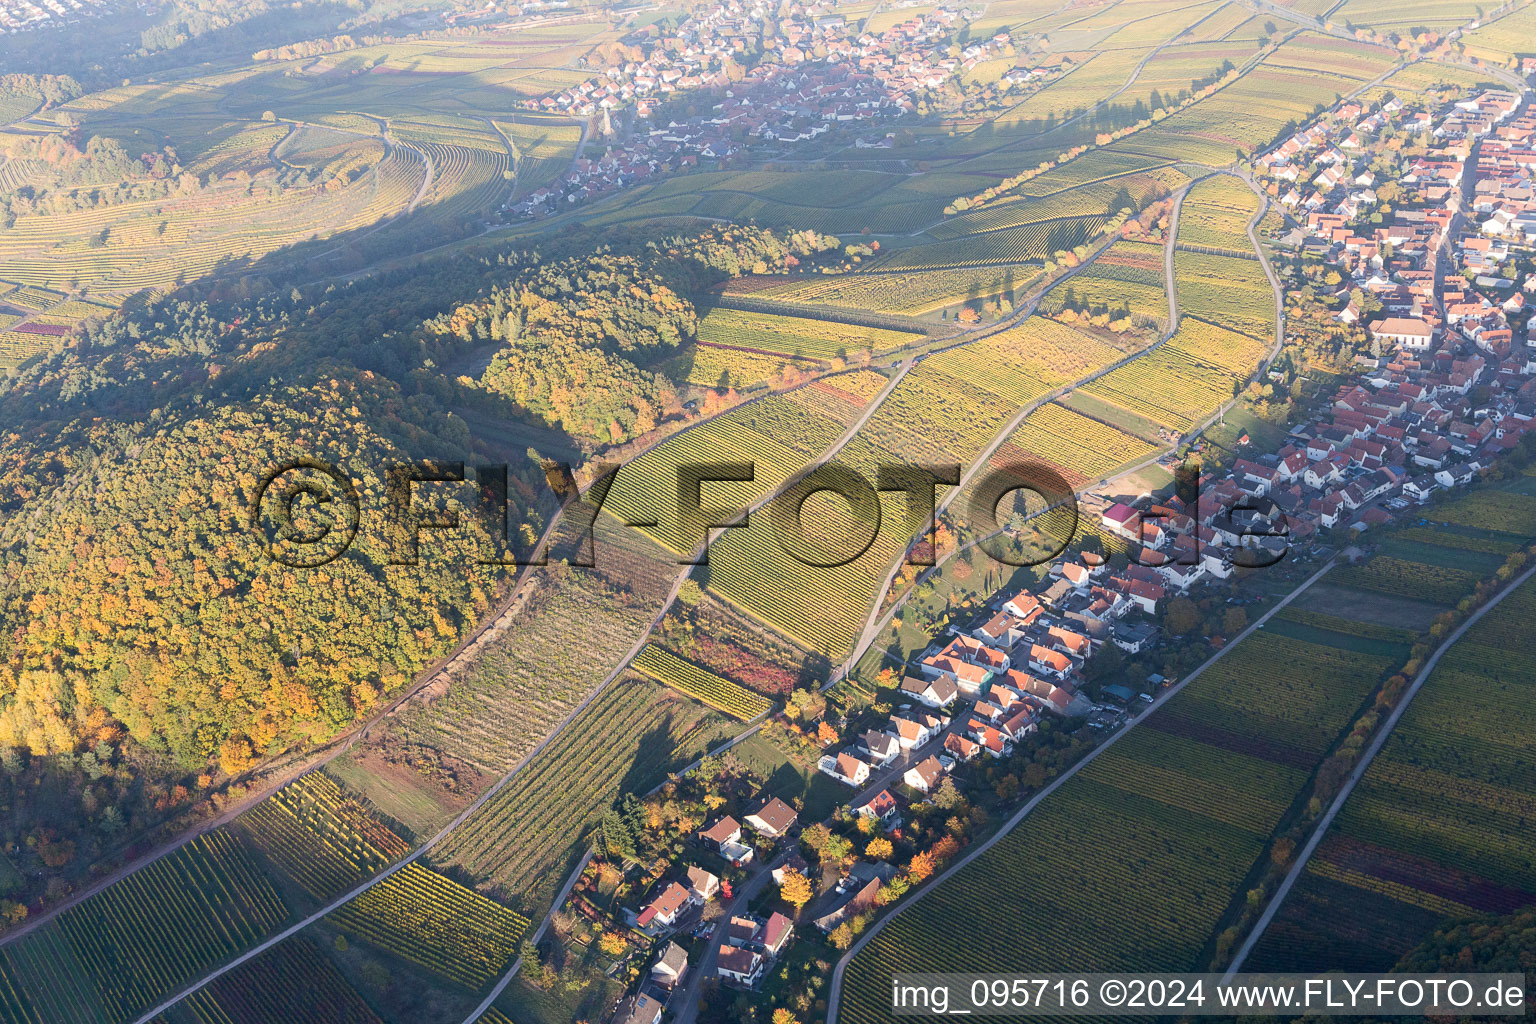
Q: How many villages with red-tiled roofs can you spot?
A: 2